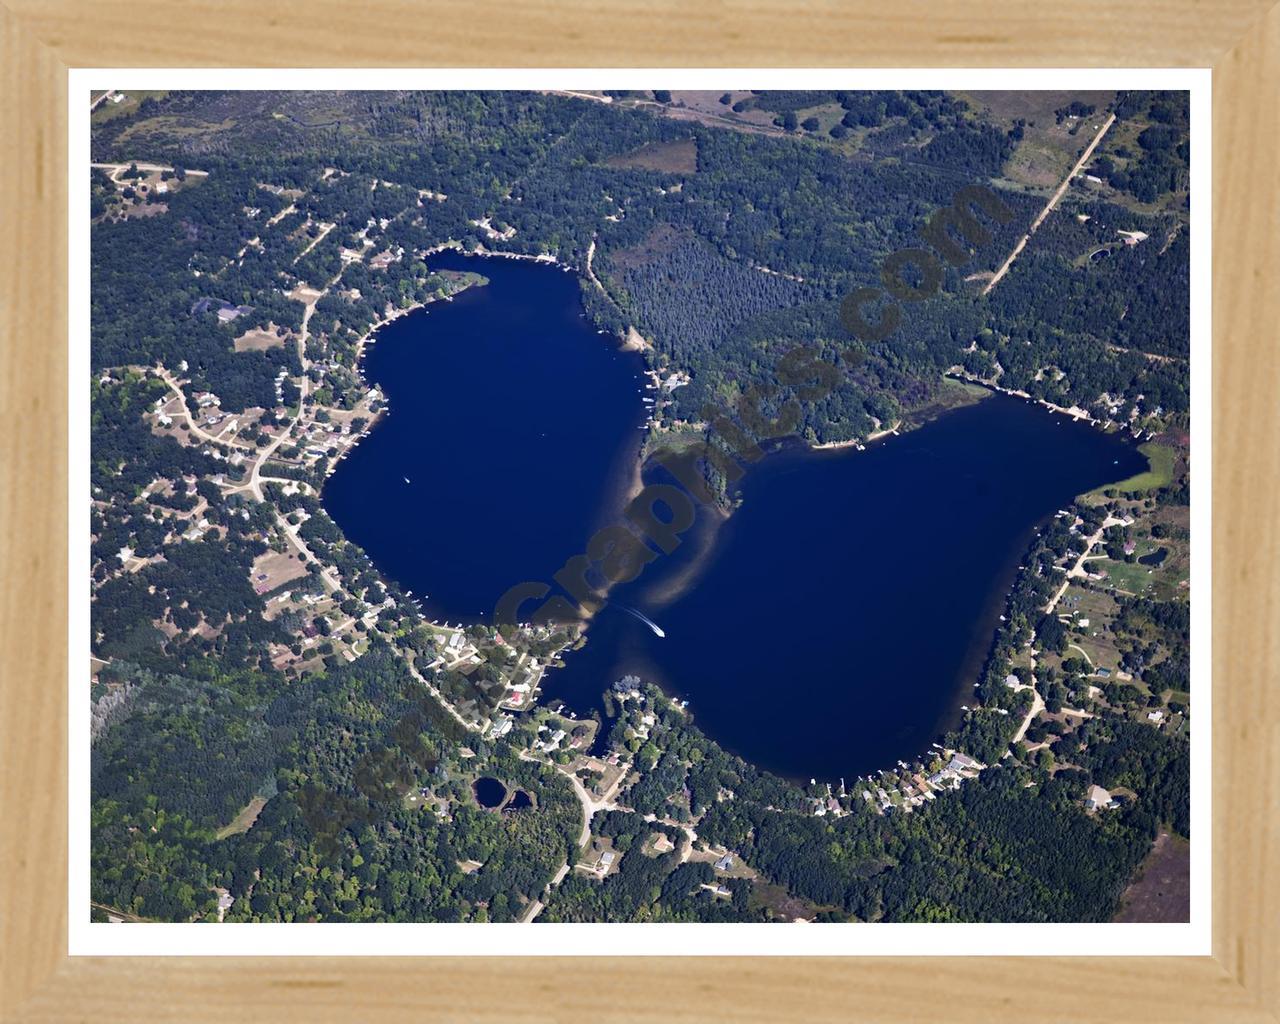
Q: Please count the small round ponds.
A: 2